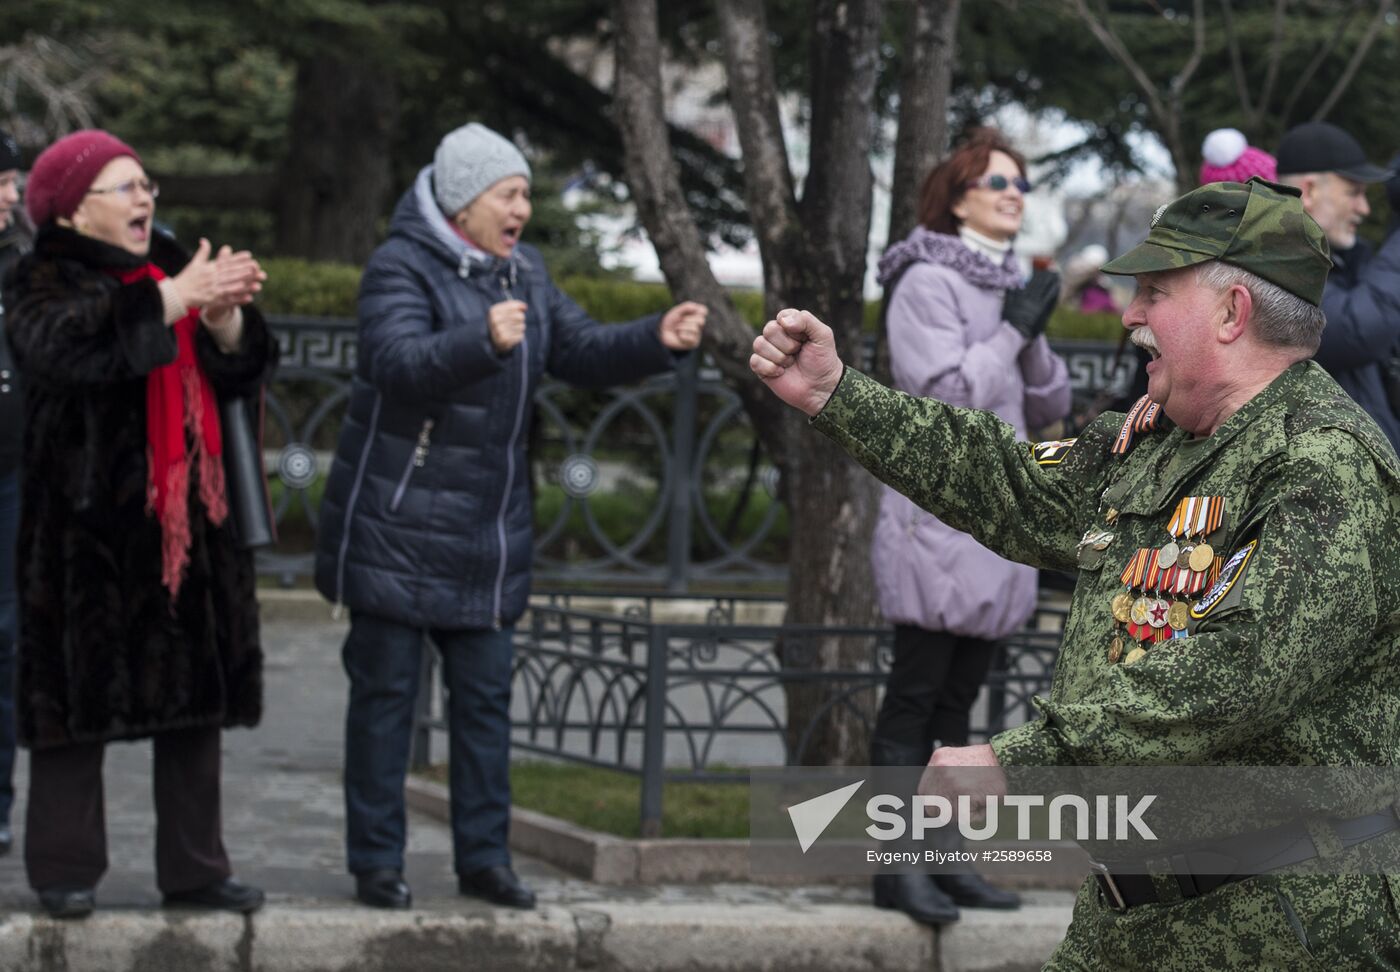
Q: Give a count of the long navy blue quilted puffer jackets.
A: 1